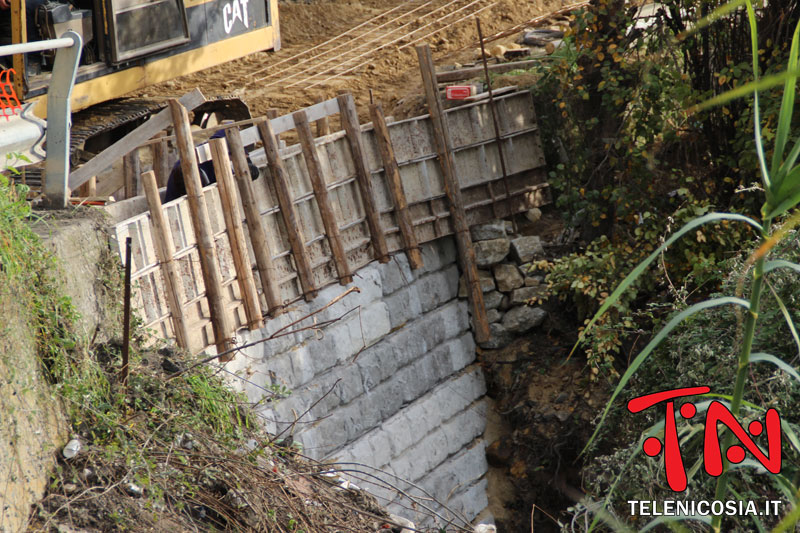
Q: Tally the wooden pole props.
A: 9